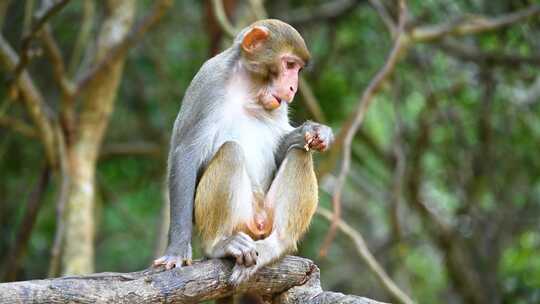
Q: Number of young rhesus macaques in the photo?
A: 1